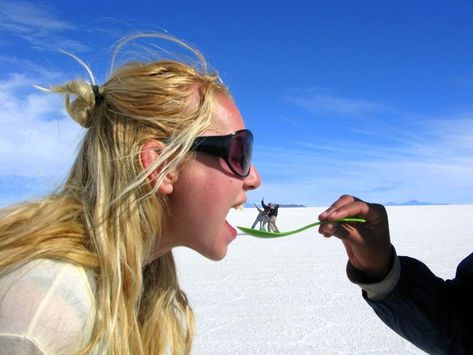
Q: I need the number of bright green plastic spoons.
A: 1